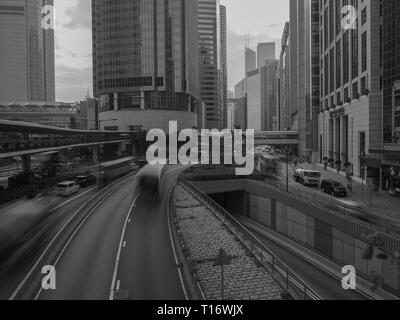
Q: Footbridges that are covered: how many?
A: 2